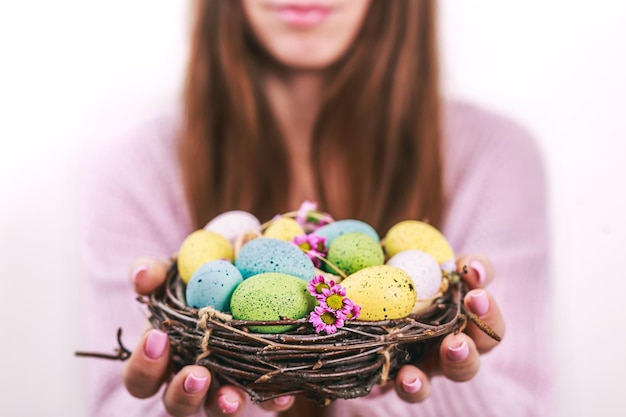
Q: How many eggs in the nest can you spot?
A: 11